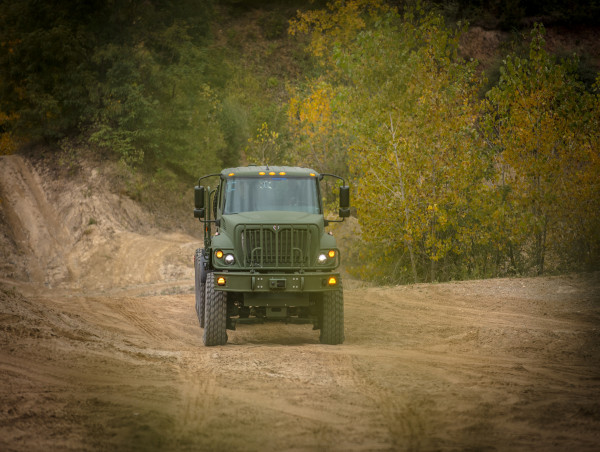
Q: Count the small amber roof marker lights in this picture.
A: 5